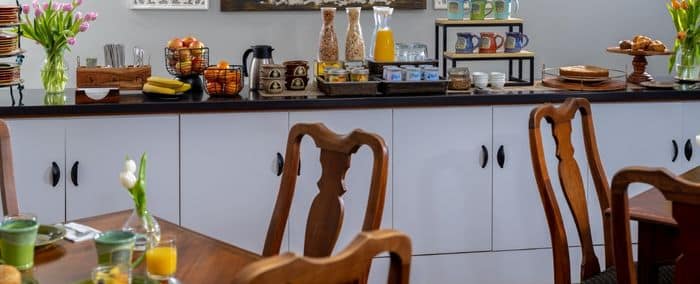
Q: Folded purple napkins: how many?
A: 0